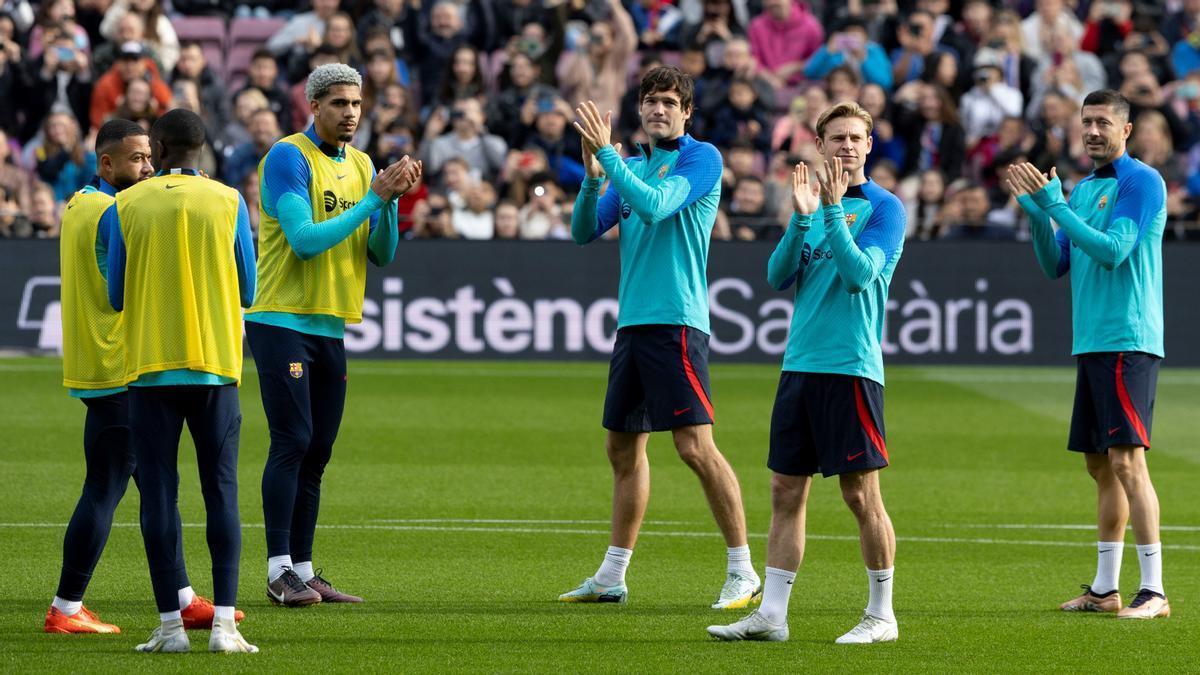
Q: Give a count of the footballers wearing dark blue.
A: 6